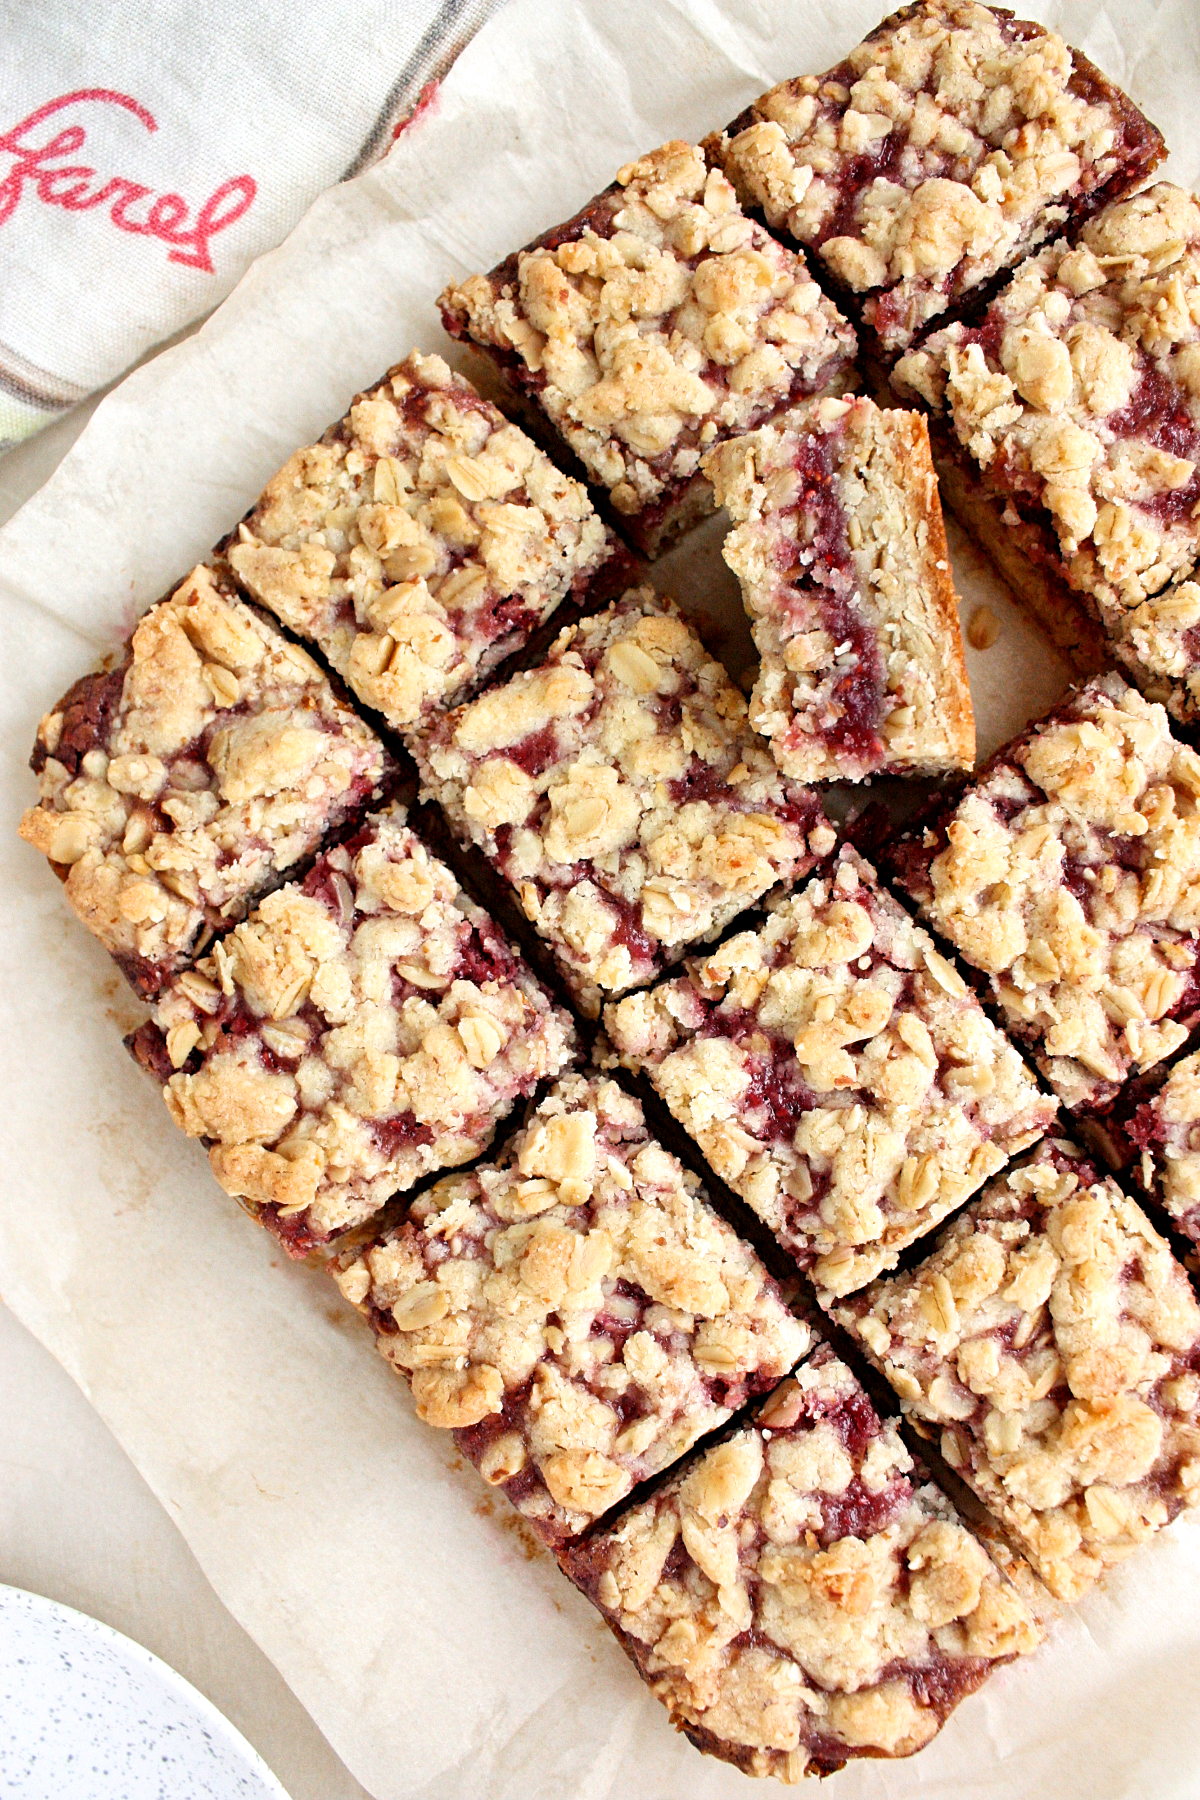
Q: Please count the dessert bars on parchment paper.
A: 15